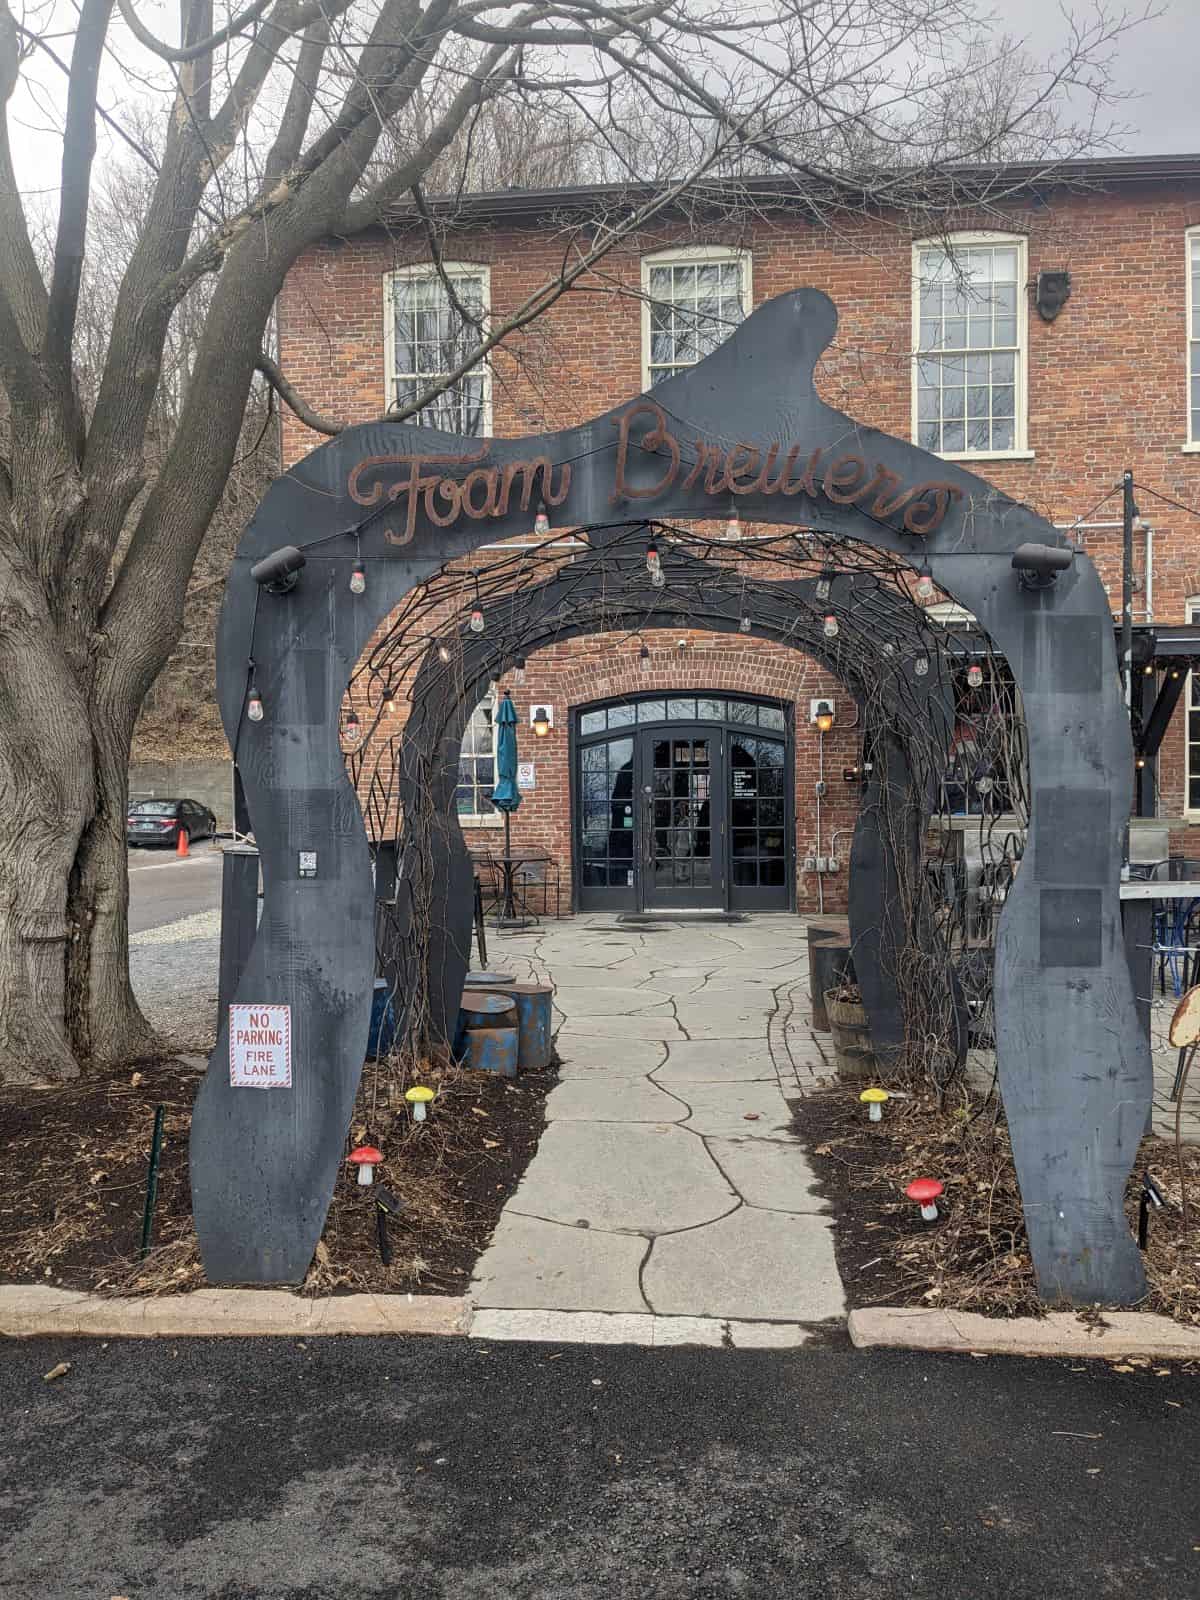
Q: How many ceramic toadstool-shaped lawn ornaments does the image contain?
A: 4